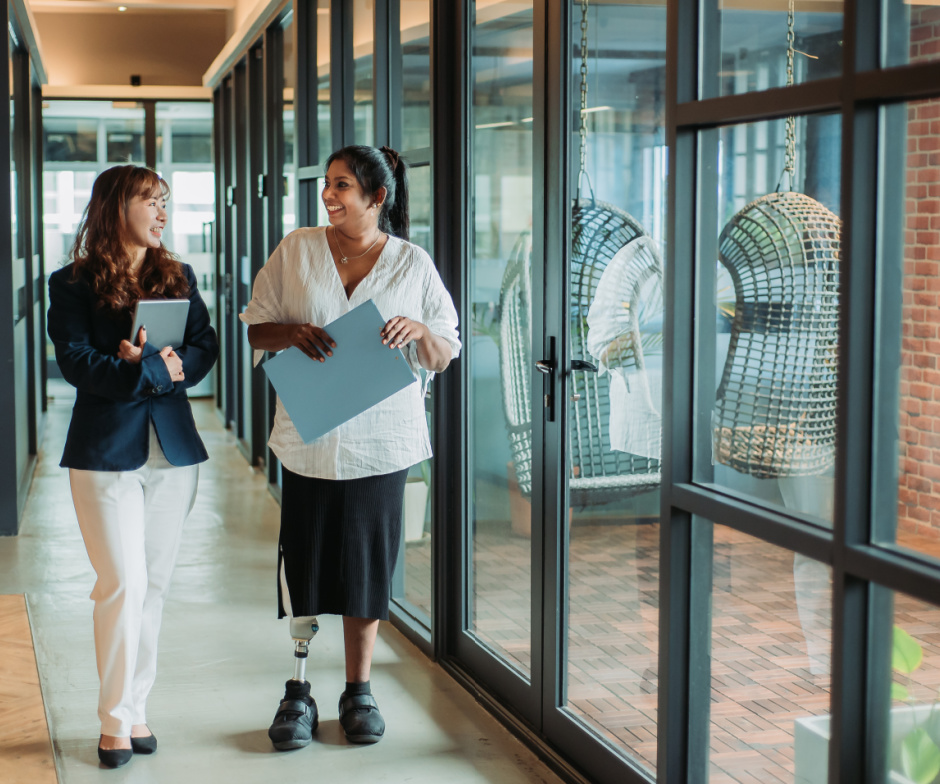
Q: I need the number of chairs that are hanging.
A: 2